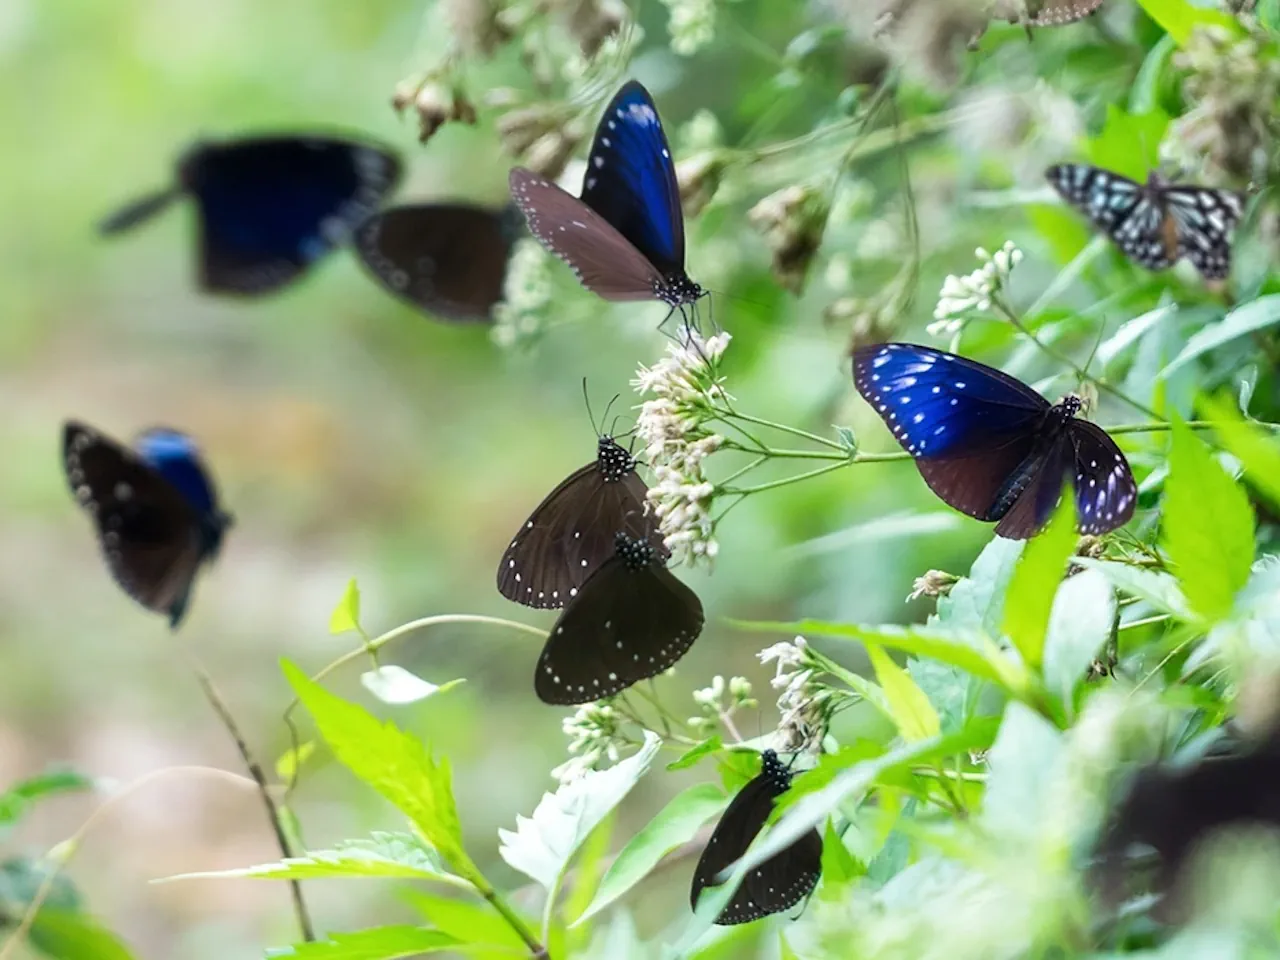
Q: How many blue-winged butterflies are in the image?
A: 4